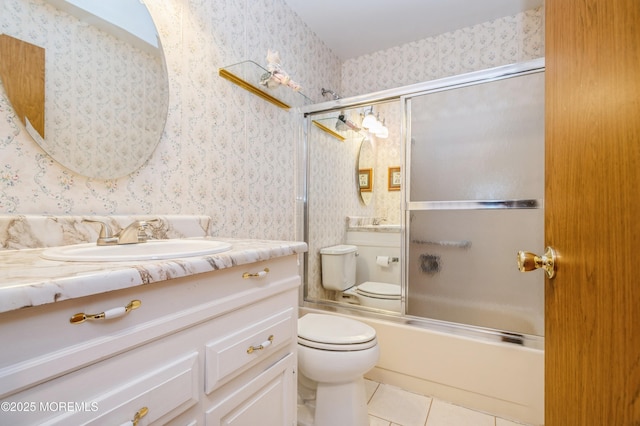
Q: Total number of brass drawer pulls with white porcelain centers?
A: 4